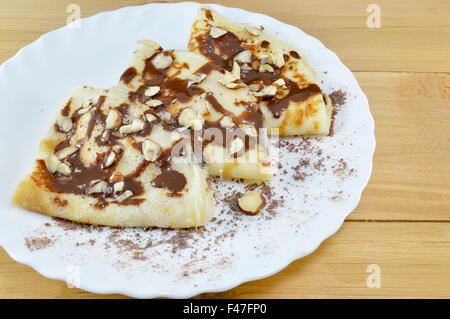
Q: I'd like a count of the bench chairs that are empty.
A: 0